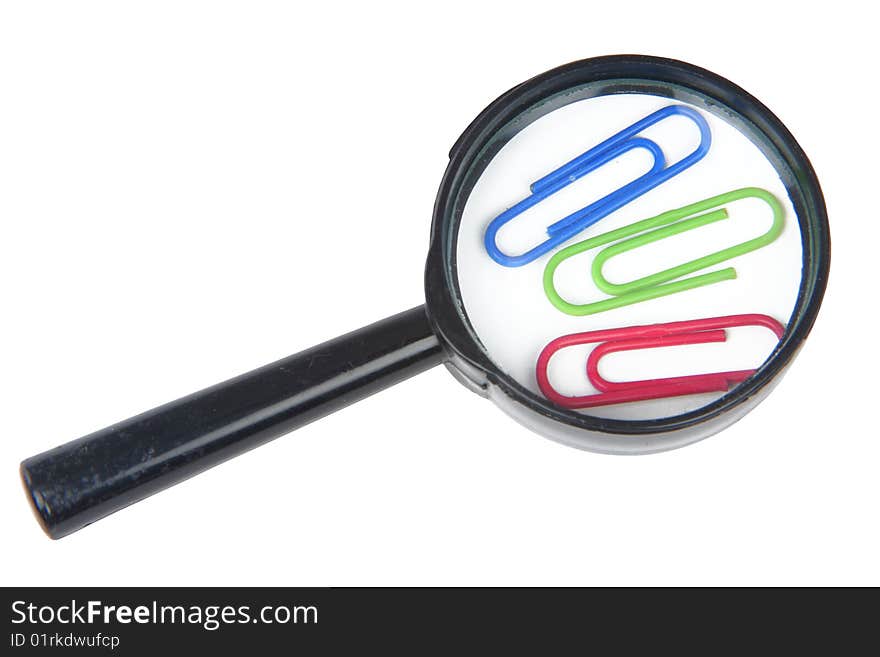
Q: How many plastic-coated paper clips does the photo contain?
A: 3